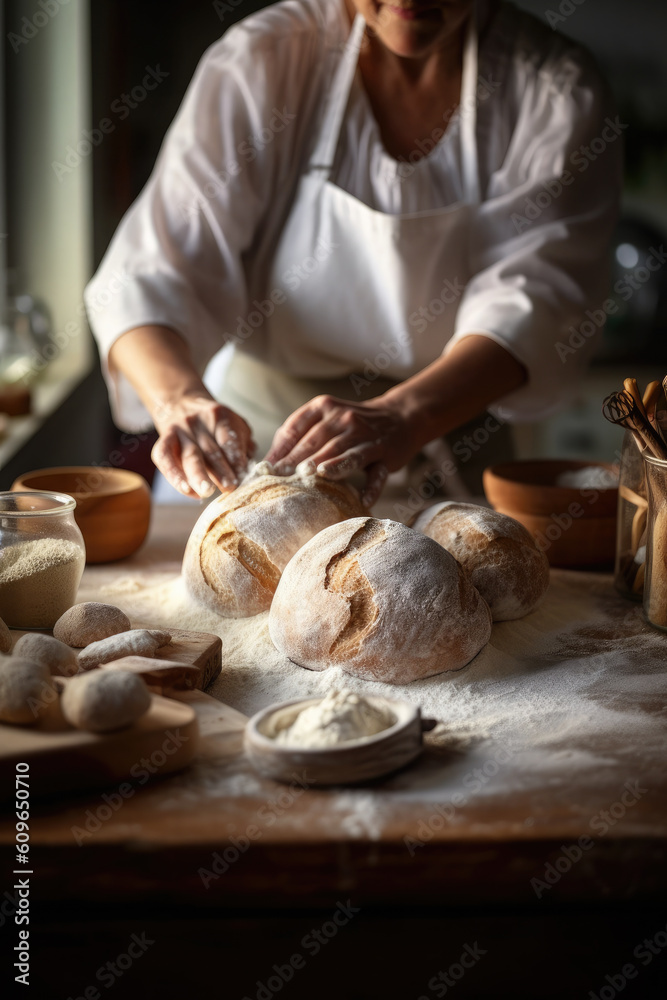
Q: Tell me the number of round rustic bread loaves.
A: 3